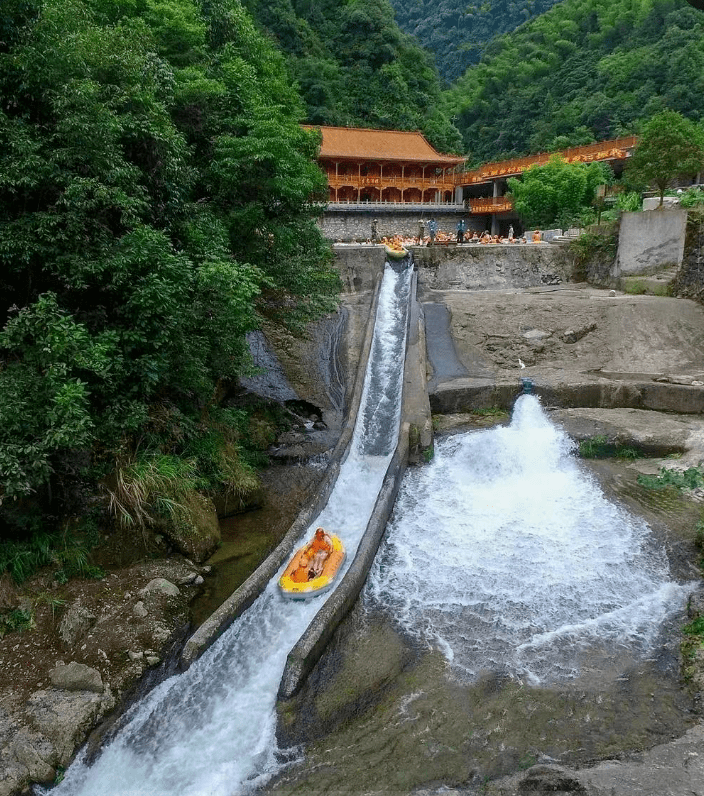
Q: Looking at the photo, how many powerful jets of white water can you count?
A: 1